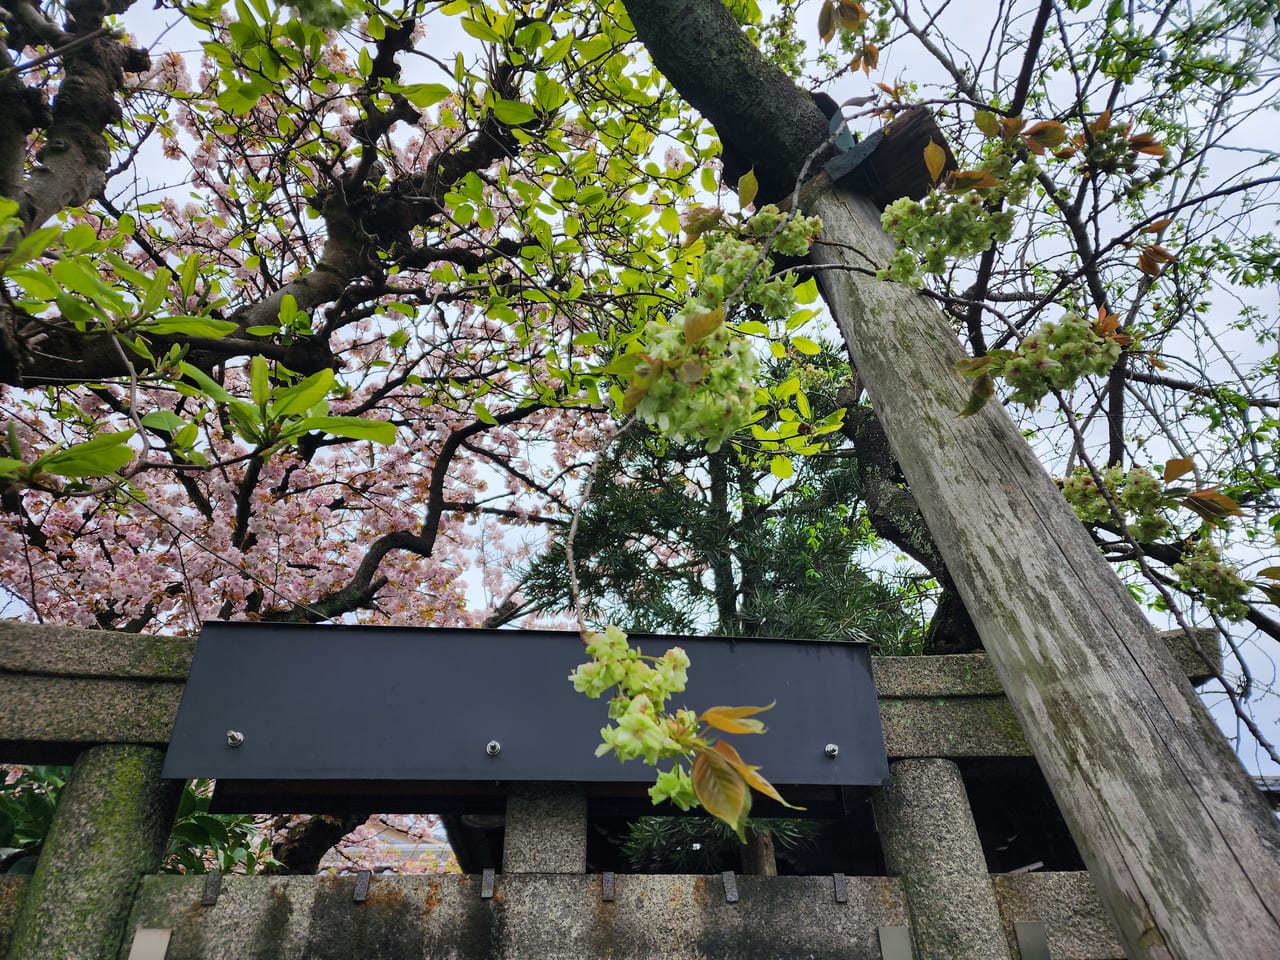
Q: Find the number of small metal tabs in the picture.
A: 6